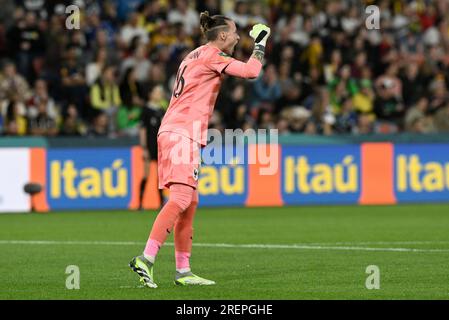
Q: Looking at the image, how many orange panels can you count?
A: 4